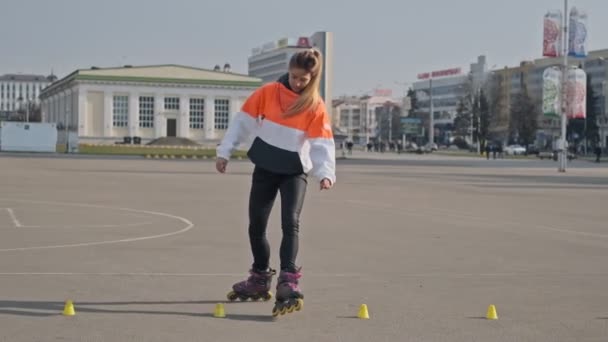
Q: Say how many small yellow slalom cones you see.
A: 4